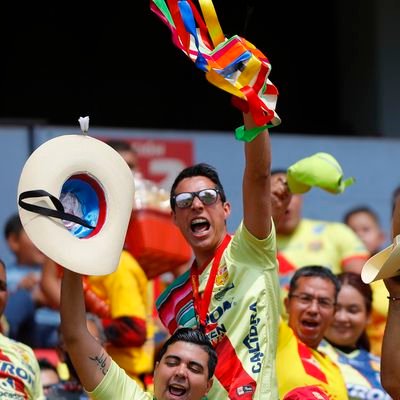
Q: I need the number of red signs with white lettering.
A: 1